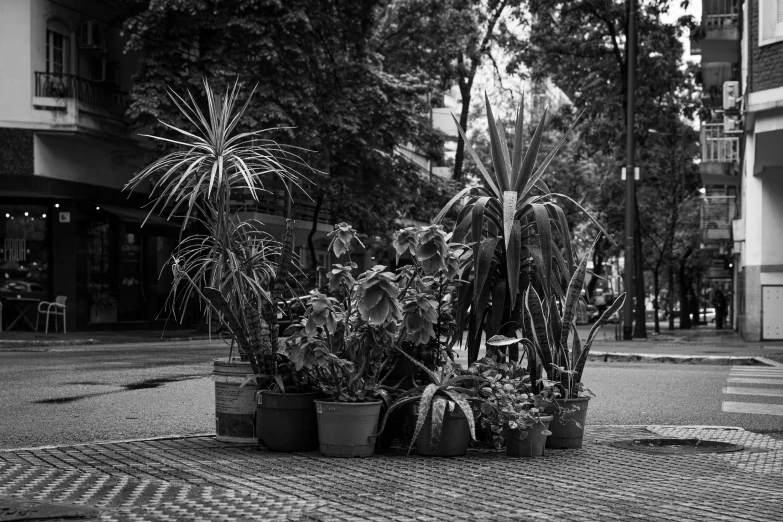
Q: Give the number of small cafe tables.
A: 1